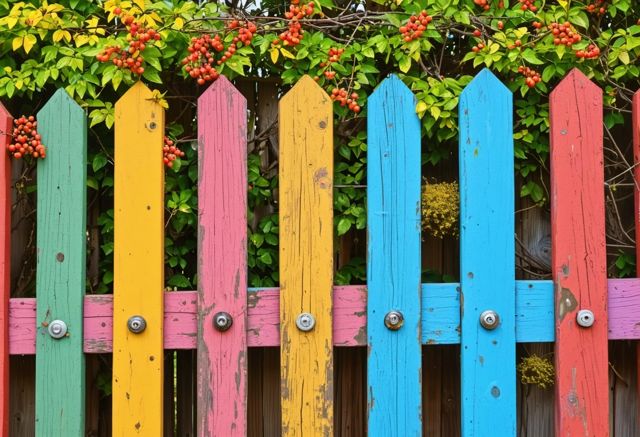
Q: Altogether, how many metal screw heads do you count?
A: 7